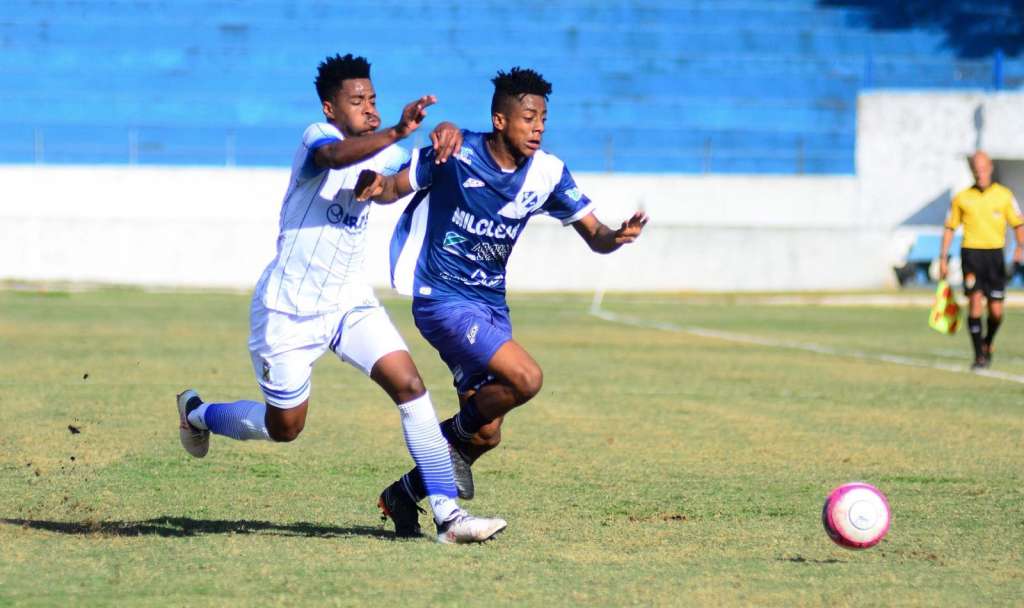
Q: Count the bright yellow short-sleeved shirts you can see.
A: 1